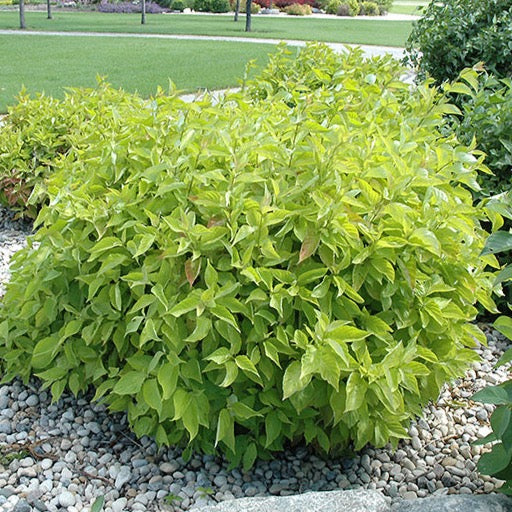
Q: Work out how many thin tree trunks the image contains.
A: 5